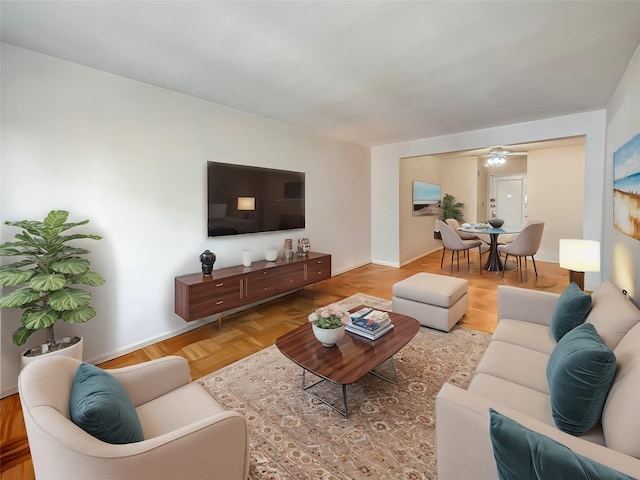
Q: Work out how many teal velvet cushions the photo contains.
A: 4